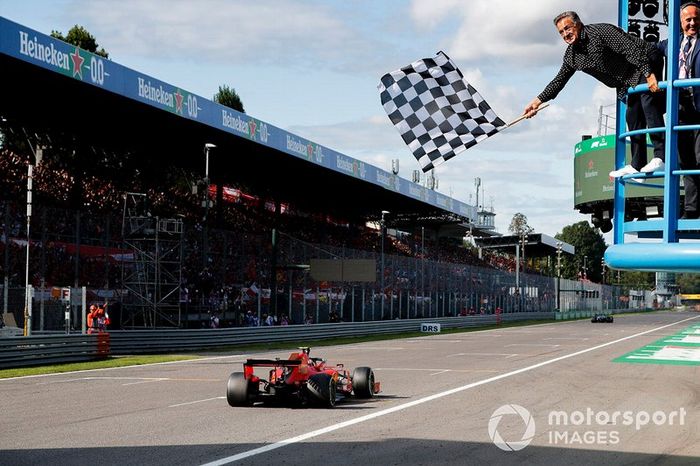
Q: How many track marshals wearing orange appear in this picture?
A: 2